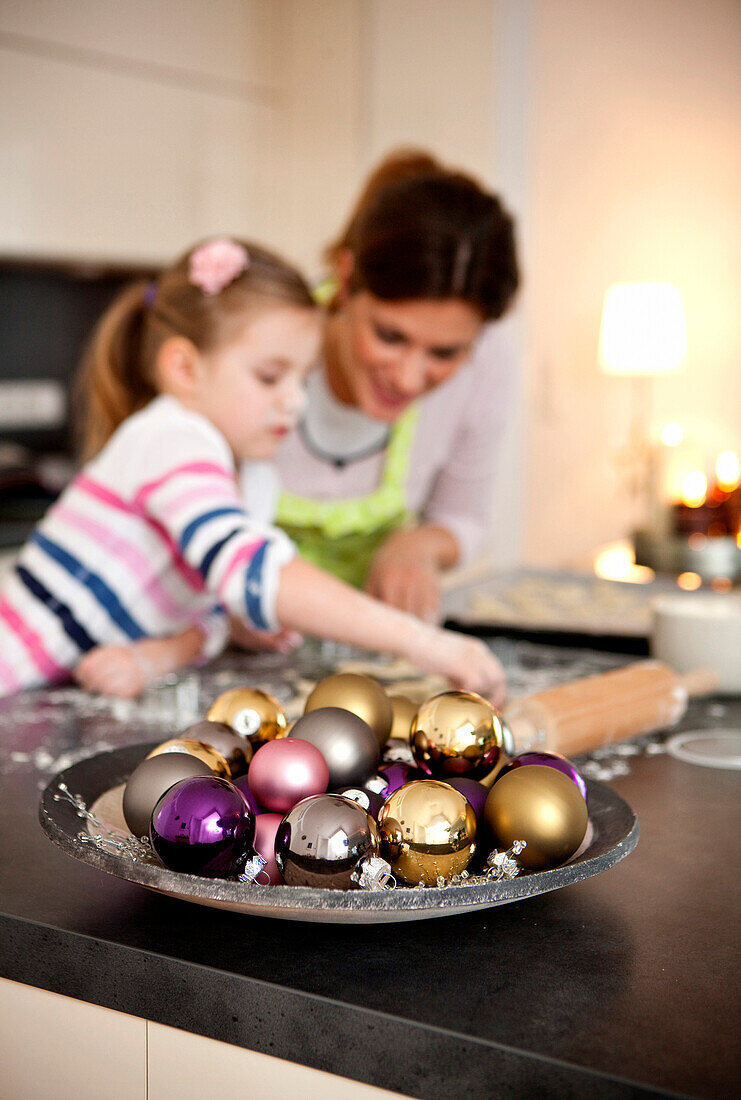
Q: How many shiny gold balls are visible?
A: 4